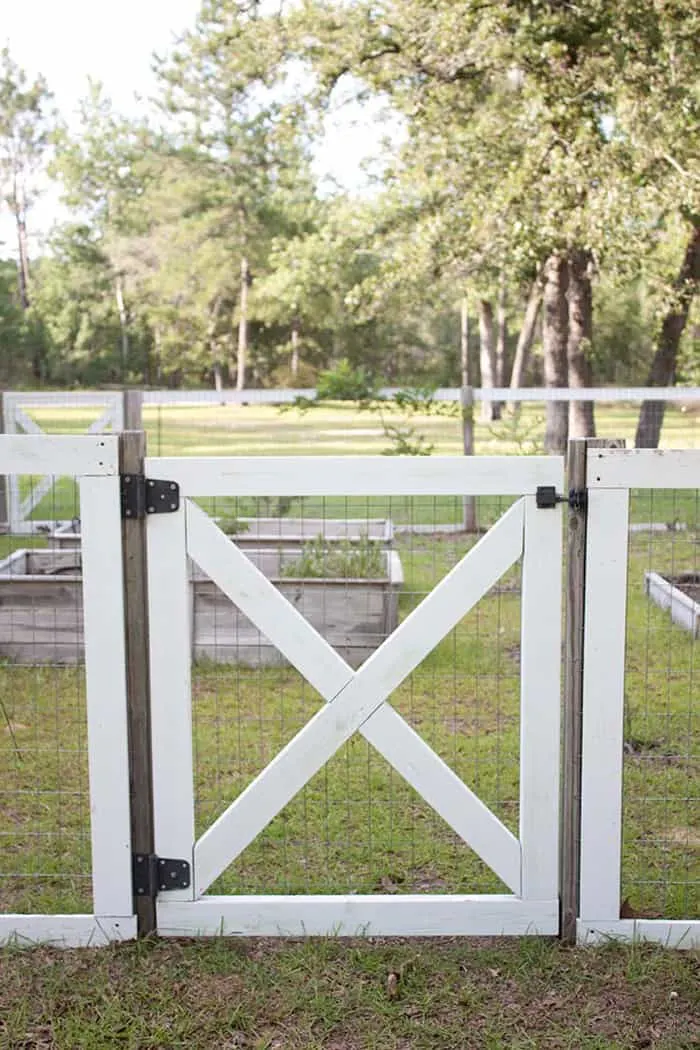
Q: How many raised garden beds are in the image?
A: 3